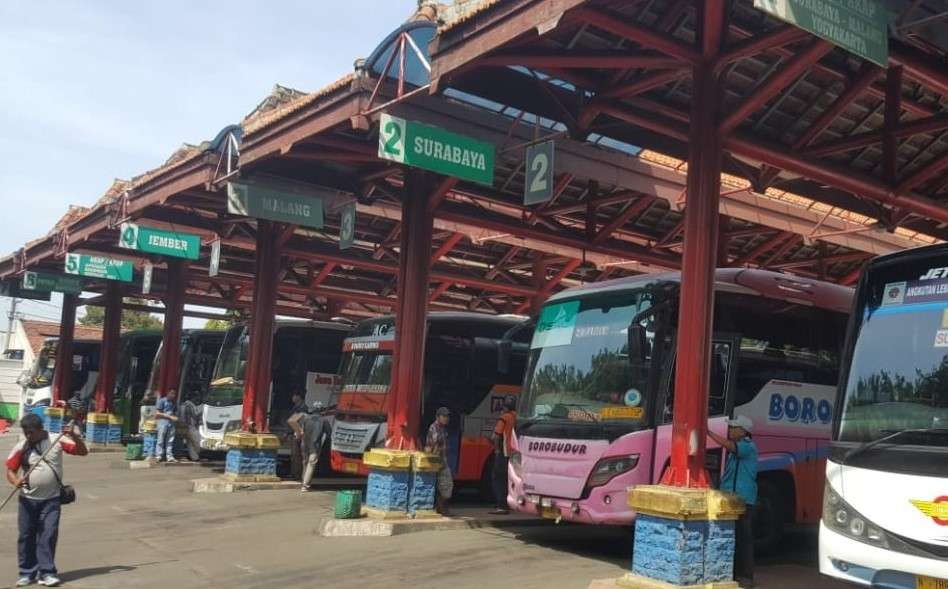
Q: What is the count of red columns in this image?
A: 6